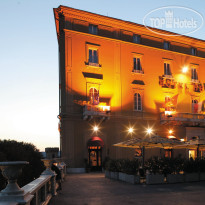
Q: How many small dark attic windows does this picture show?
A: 4